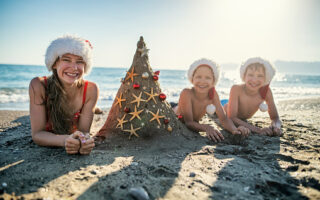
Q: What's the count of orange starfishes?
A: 8